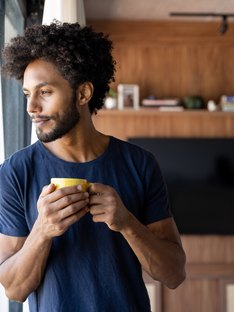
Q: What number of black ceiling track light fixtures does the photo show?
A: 1